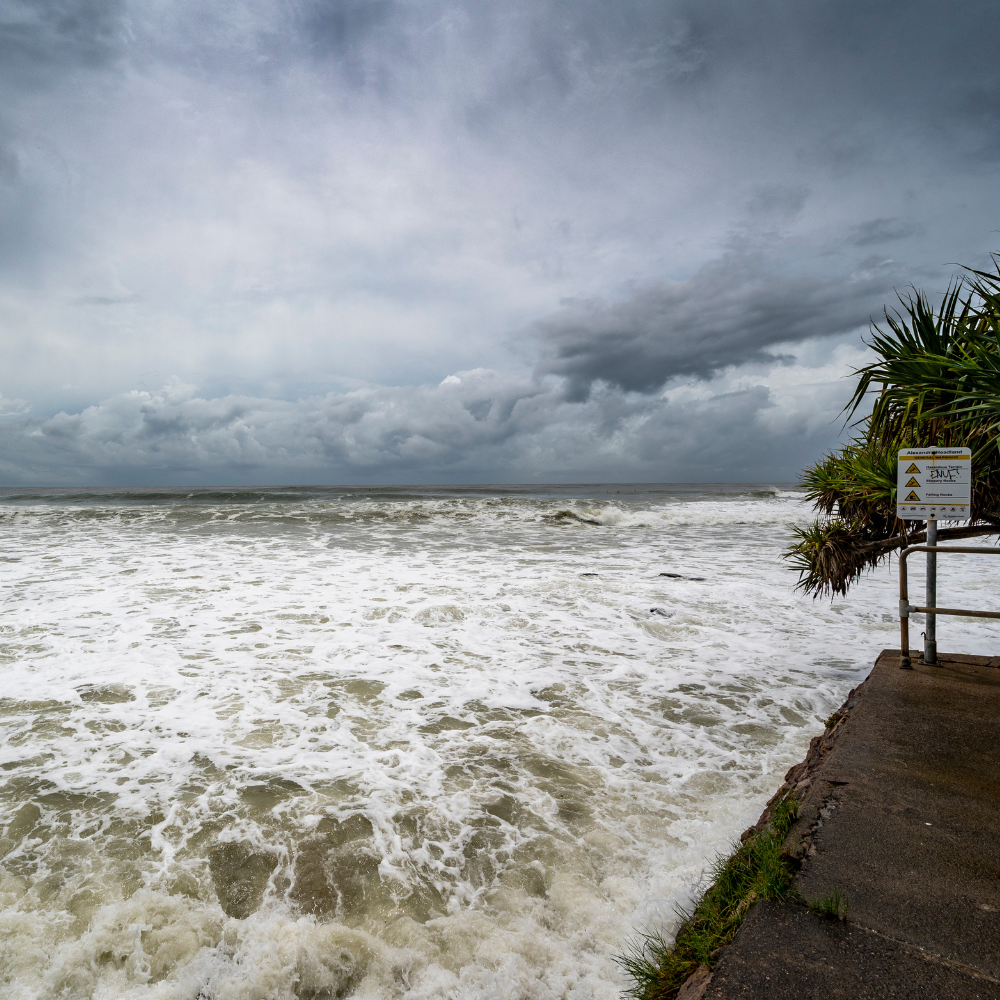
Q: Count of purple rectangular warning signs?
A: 0